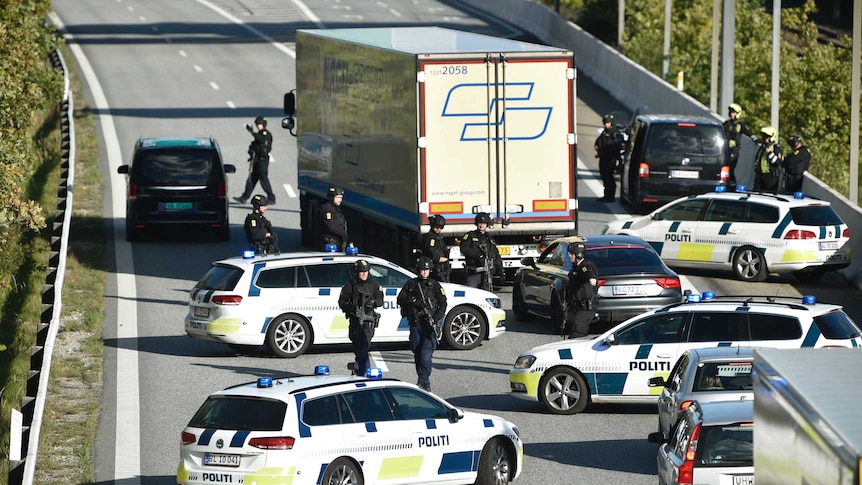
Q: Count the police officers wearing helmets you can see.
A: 12